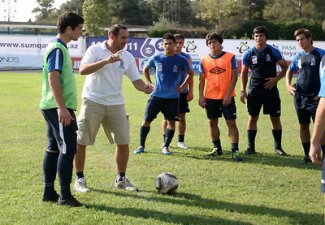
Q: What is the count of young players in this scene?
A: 7